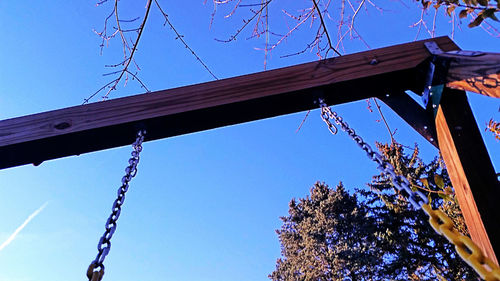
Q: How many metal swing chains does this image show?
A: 2